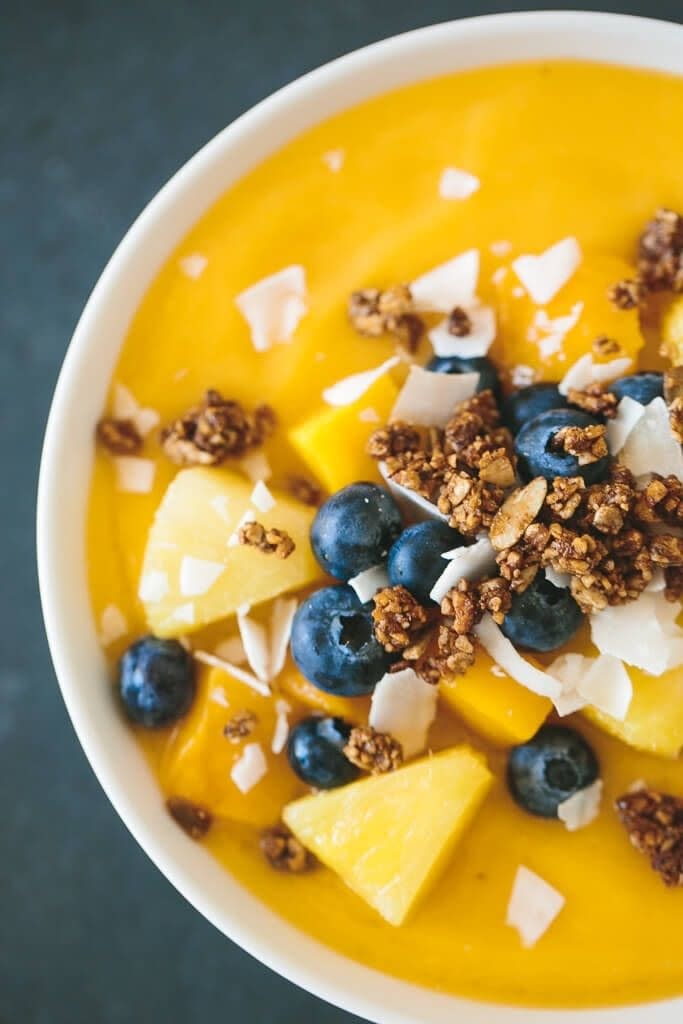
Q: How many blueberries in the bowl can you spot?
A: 11